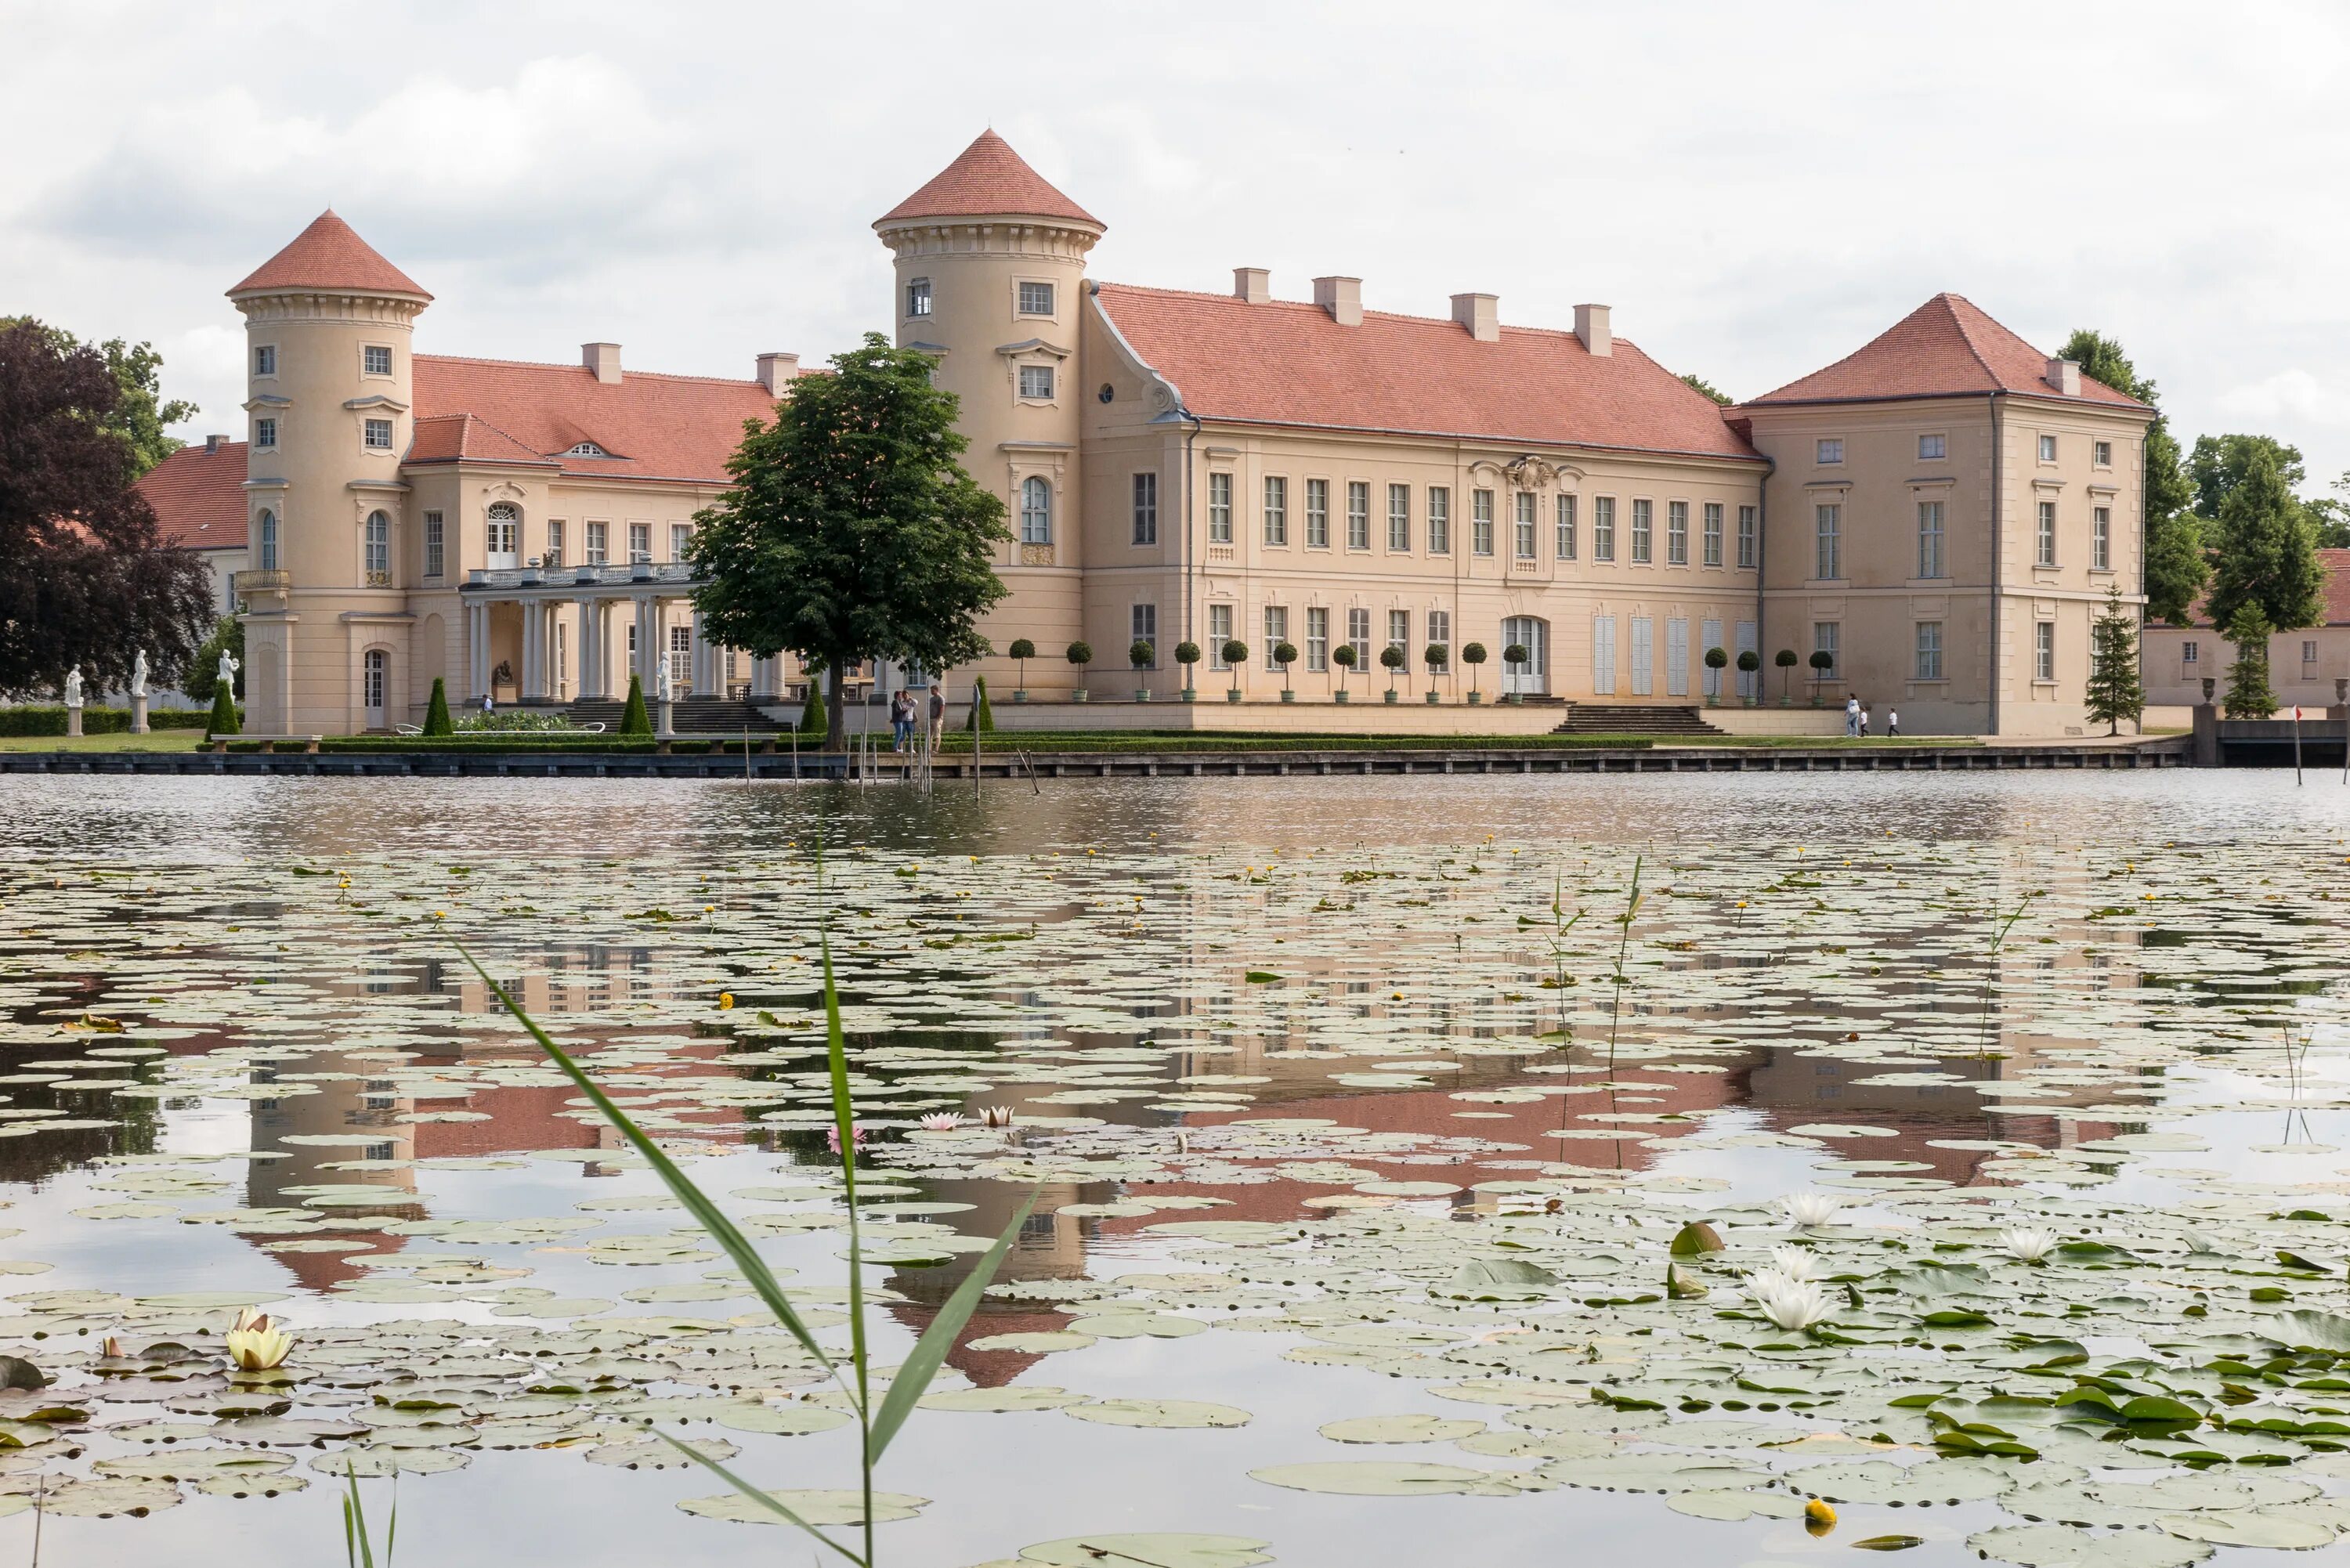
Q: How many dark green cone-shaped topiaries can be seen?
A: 5